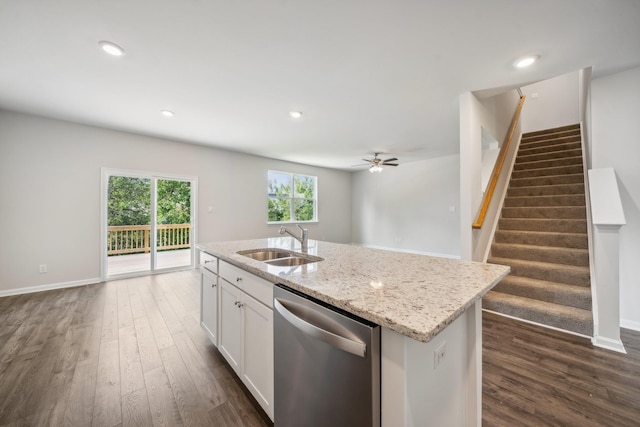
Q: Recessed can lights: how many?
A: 4